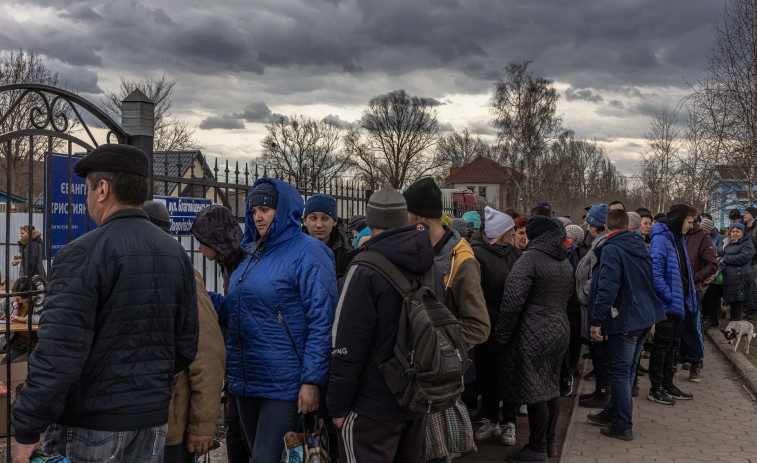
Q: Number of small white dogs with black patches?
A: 1